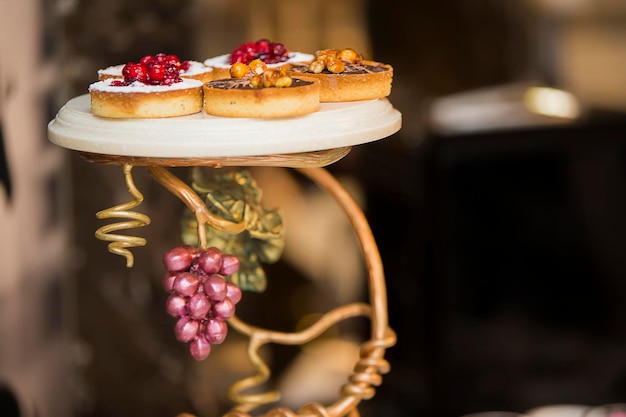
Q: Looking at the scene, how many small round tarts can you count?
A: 5